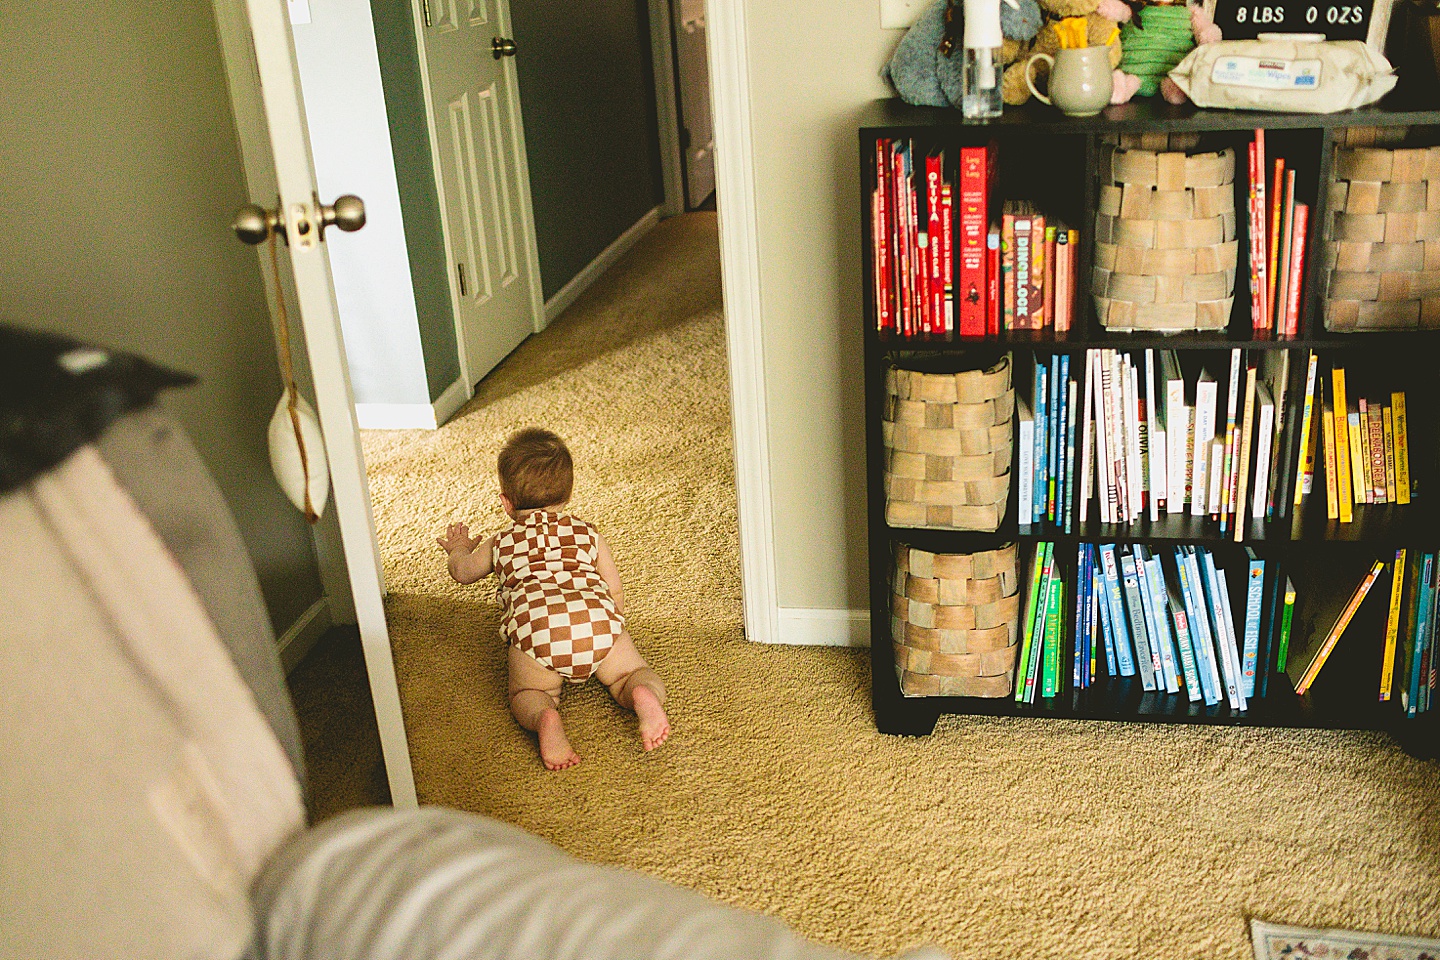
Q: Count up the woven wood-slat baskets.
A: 4